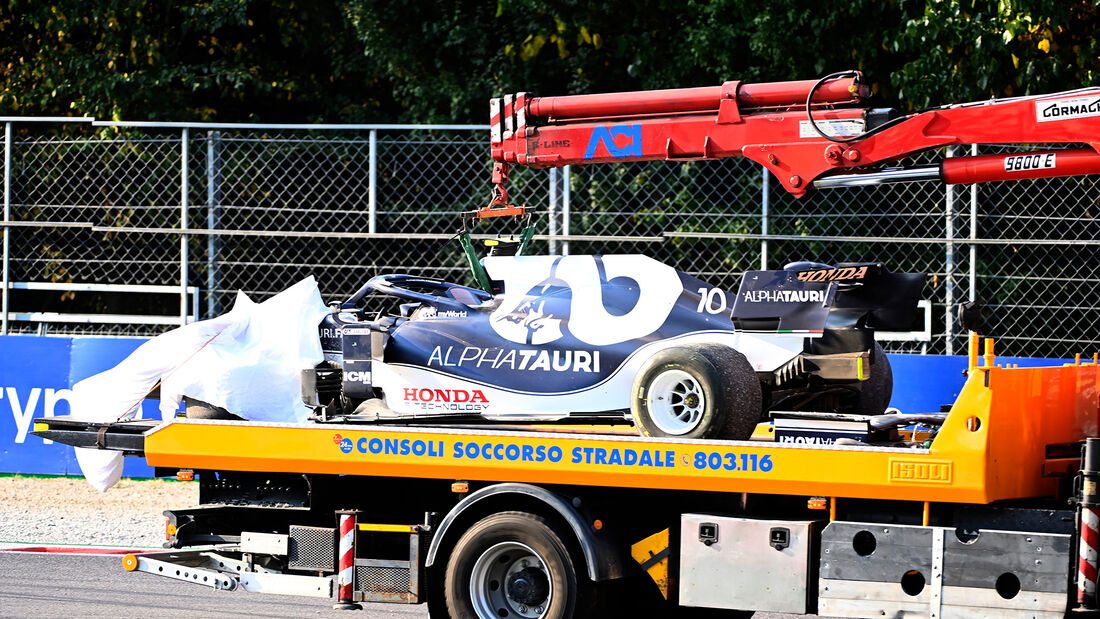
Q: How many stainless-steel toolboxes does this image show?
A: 1